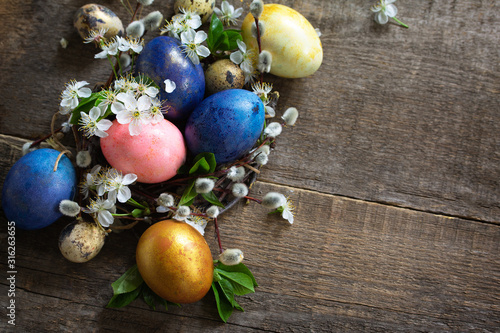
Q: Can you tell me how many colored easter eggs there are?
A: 6